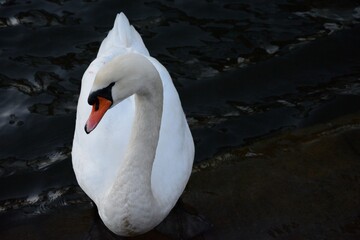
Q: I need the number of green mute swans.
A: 0